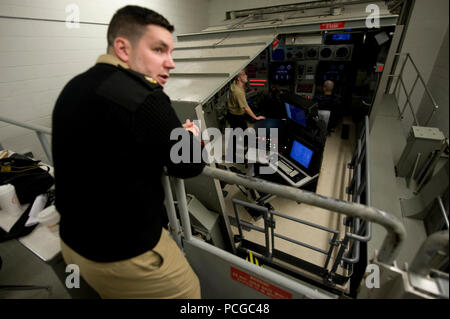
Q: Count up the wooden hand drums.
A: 0